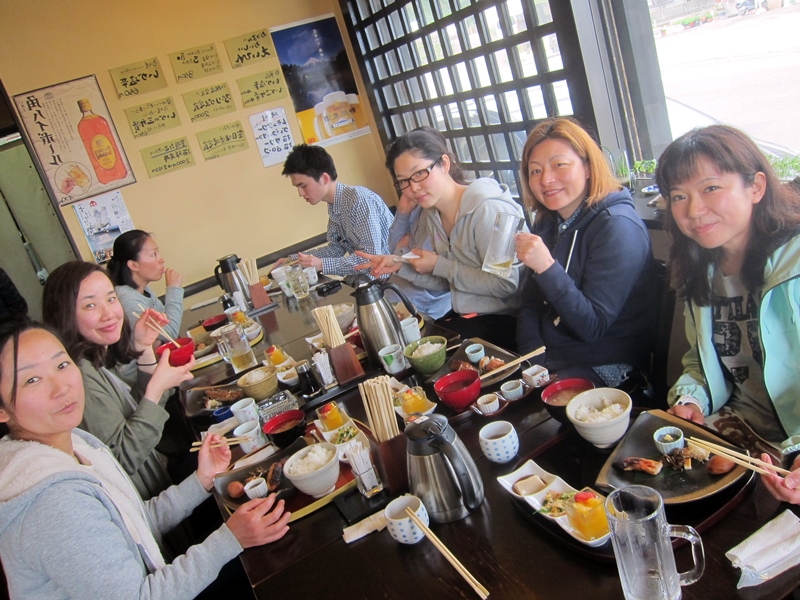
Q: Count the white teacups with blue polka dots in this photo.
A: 2